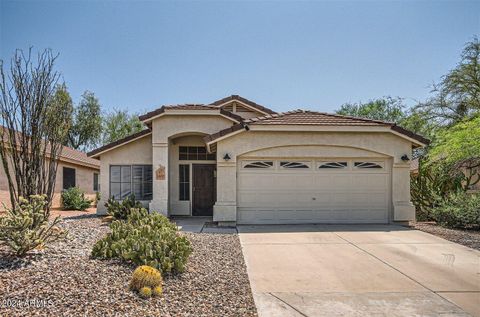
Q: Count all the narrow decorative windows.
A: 4